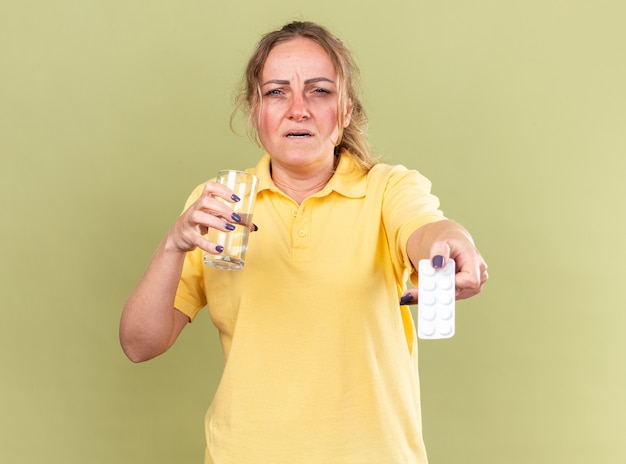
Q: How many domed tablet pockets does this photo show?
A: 10